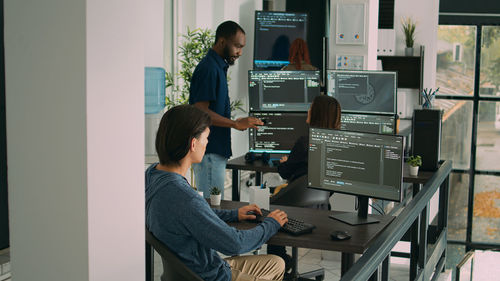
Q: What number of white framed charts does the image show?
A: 2